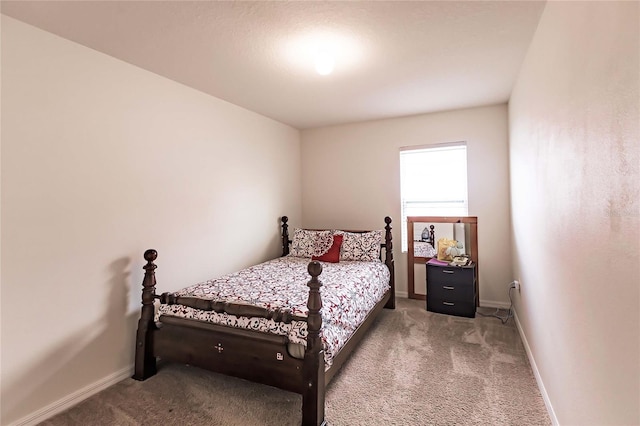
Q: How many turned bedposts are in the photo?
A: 4